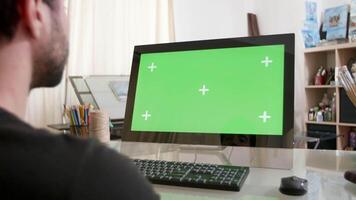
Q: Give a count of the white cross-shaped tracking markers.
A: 5